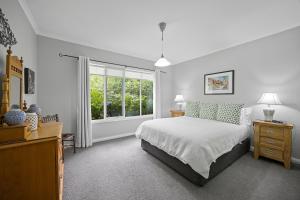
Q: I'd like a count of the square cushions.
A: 3